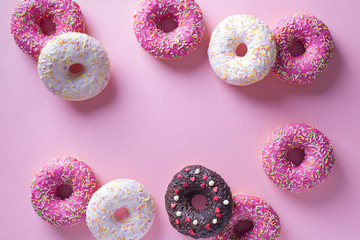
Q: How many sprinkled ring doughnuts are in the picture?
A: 10